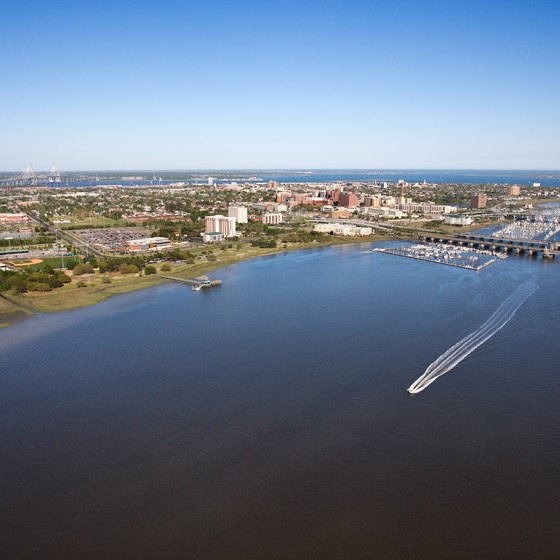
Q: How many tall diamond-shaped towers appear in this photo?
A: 2